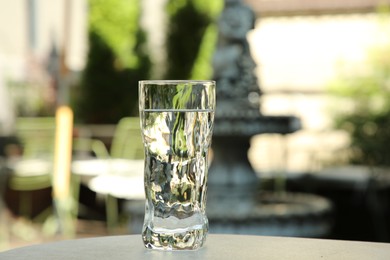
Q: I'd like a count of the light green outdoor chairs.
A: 2